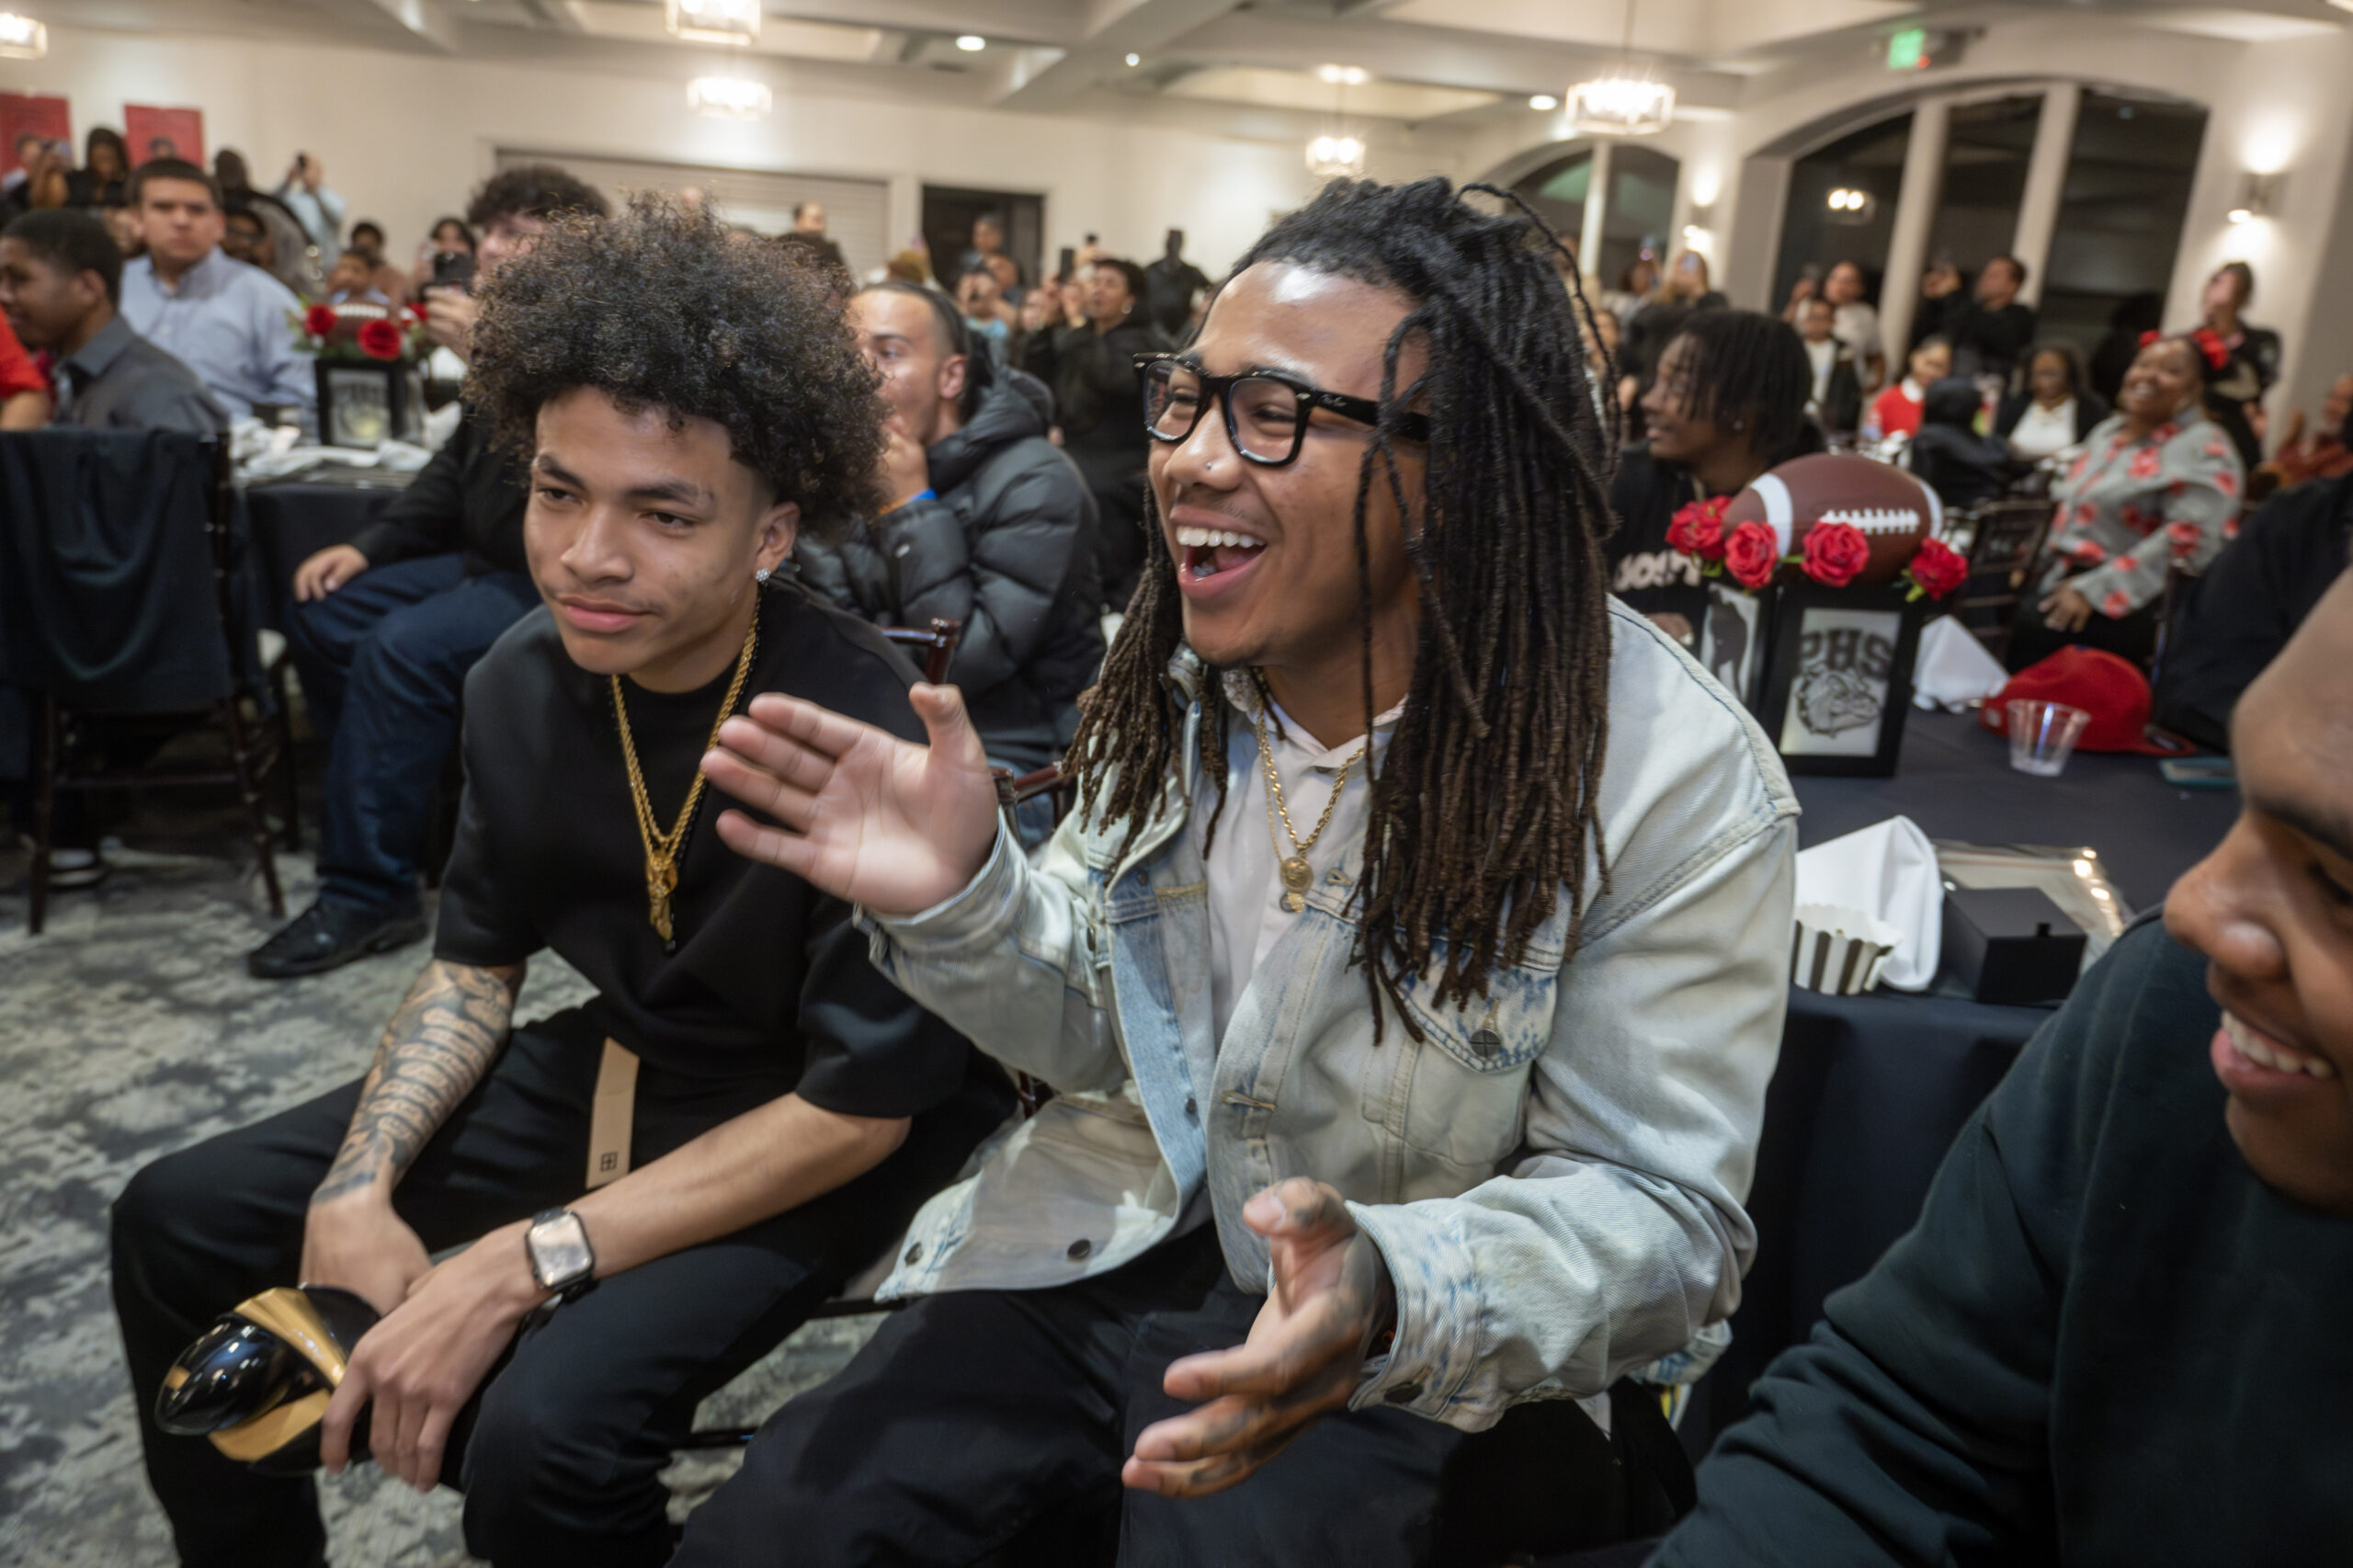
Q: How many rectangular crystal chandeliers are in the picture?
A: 5